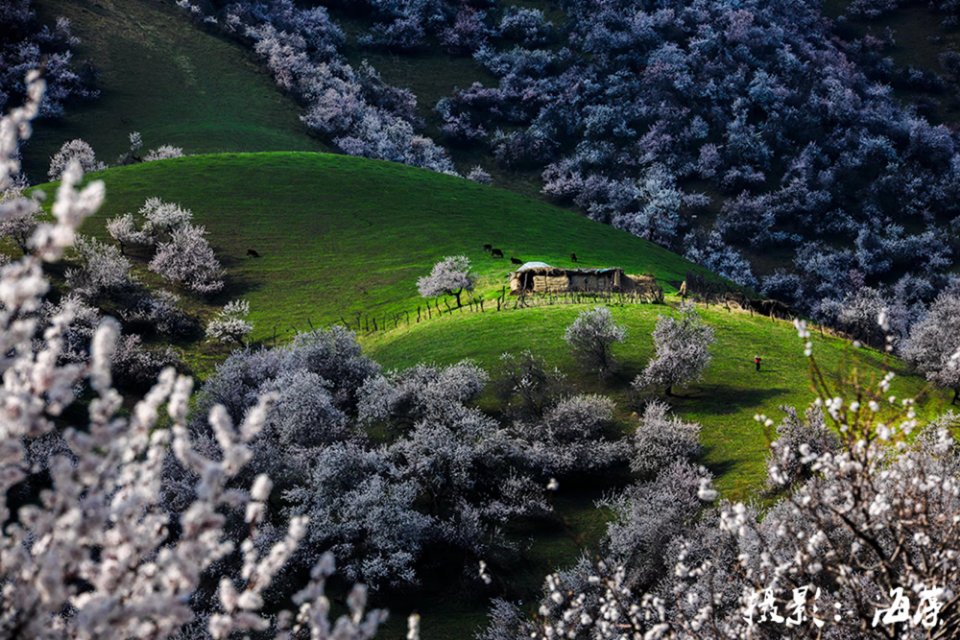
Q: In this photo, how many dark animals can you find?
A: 5